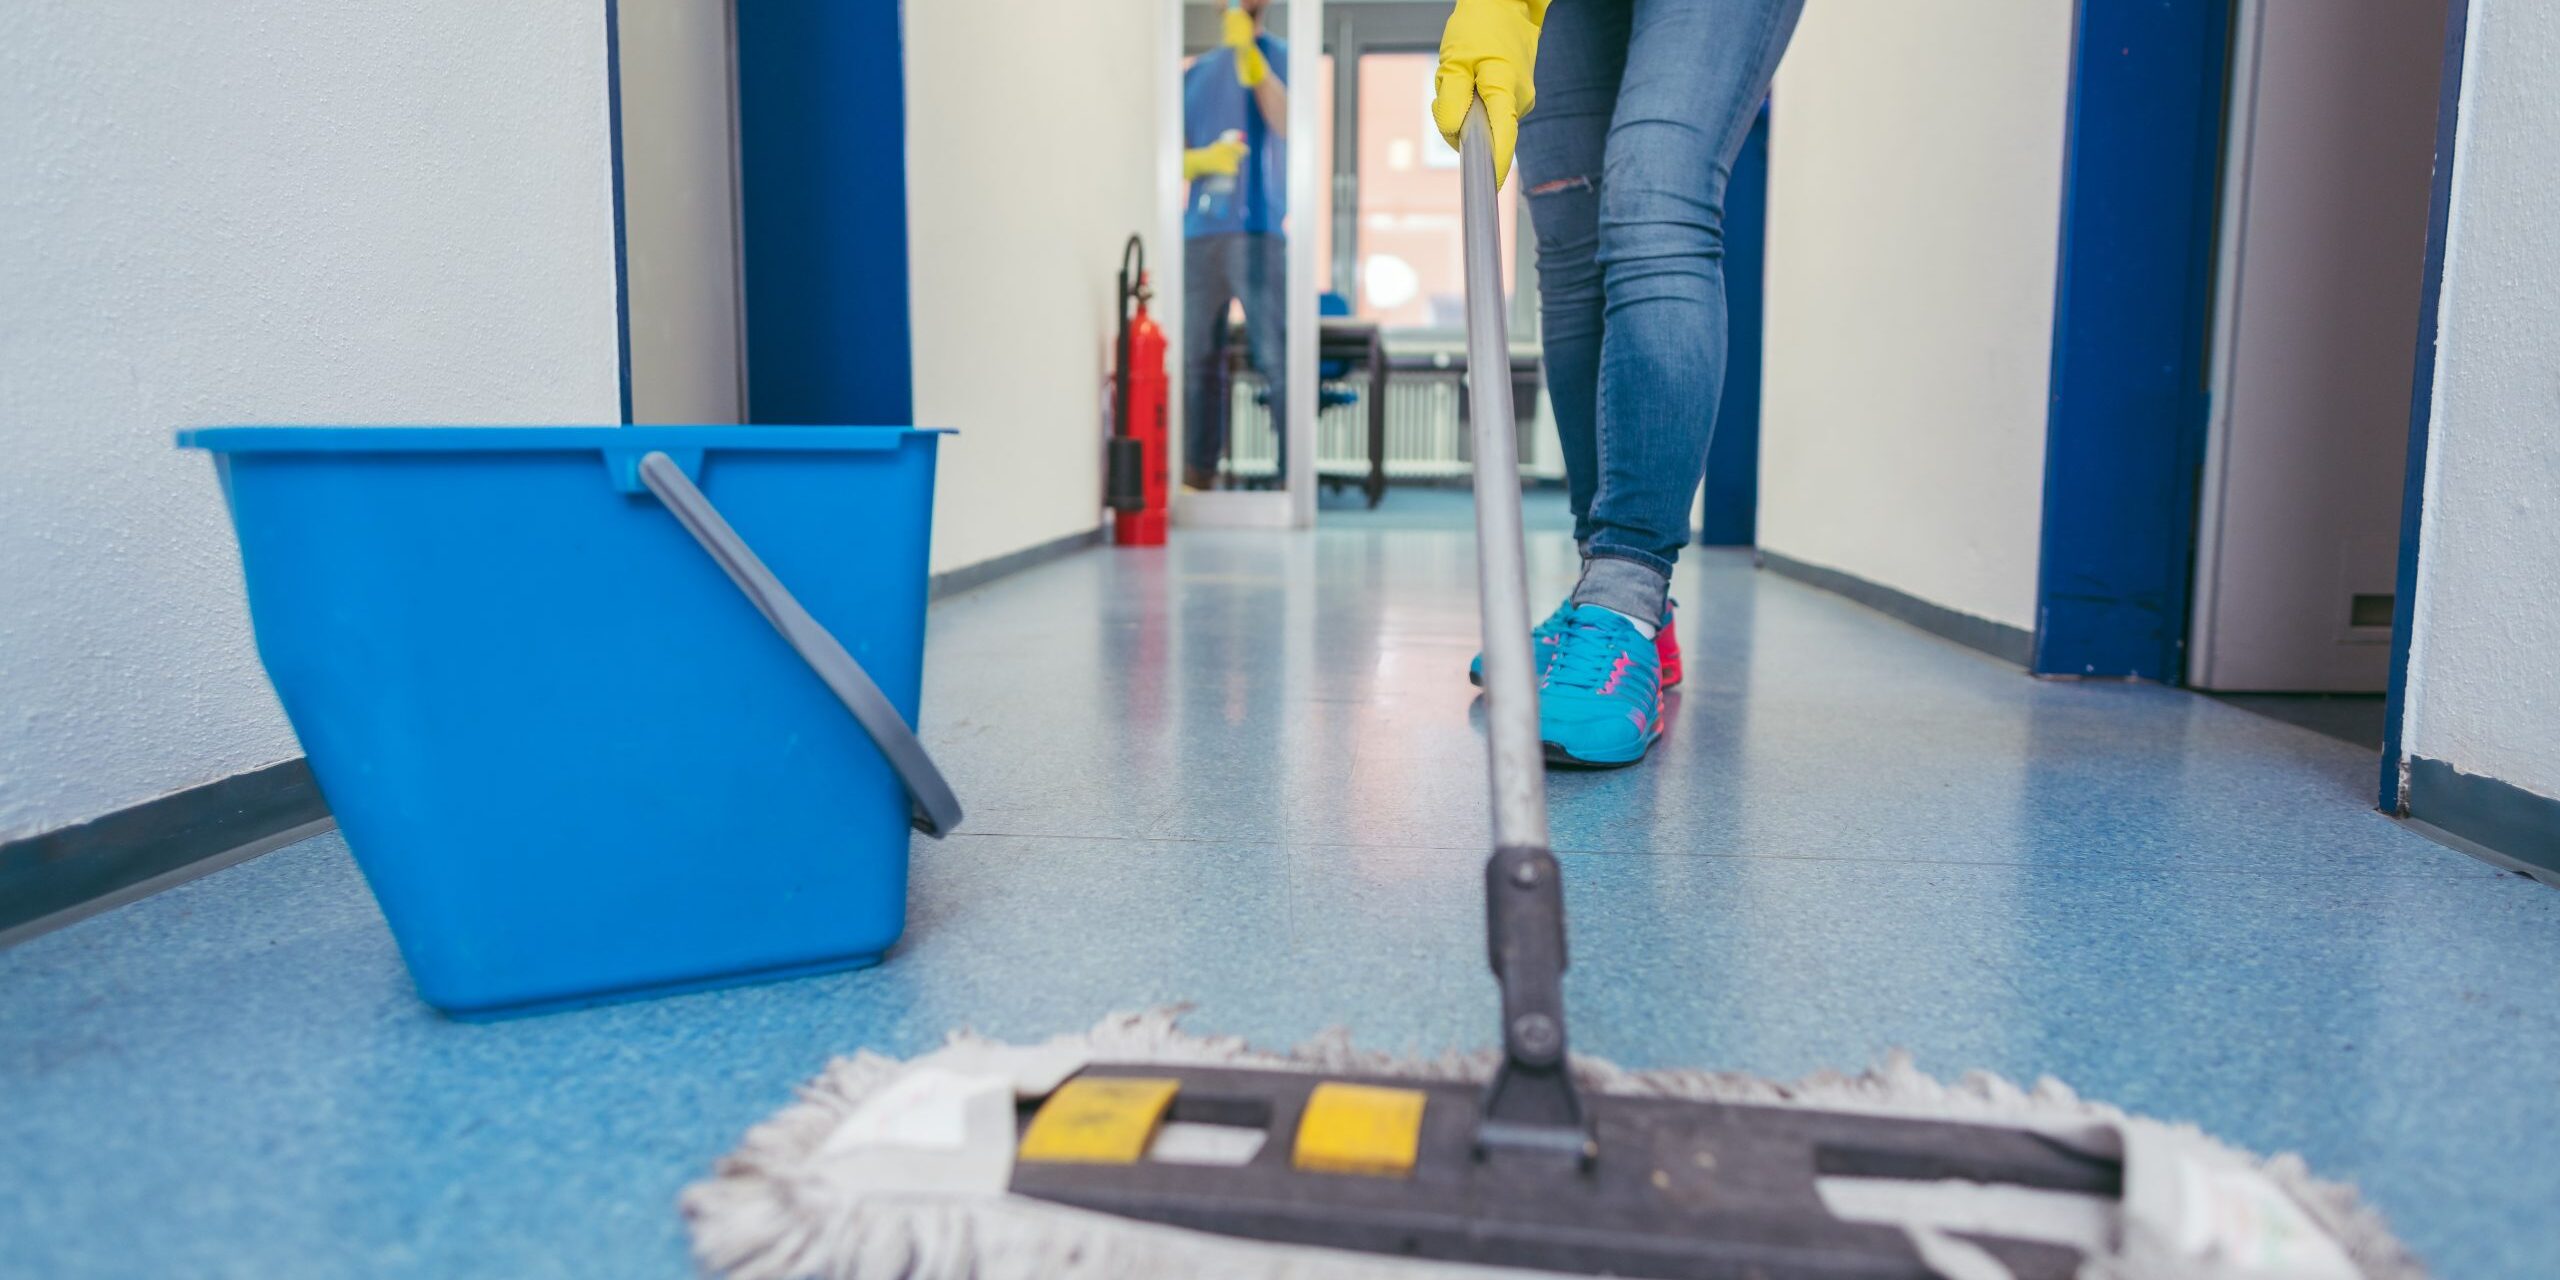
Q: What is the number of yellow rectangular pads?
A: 2